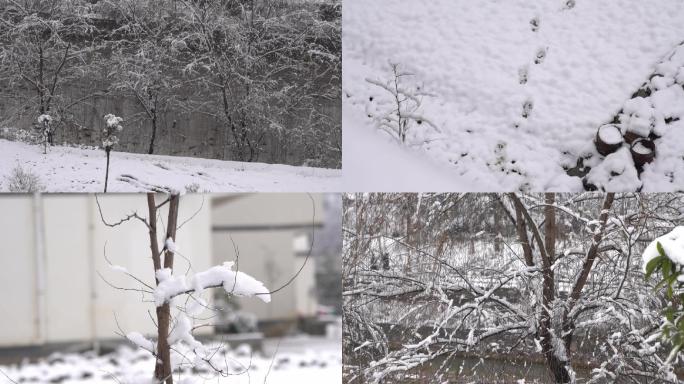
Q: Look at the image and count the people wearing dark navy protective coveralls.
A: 0